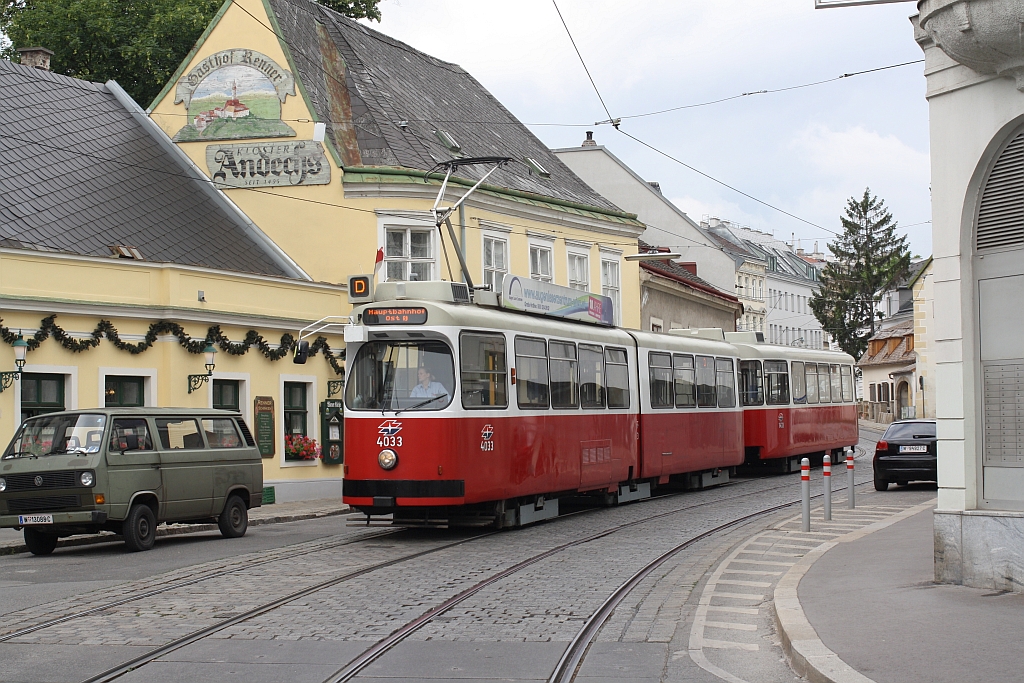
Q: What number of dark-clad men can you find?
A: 0